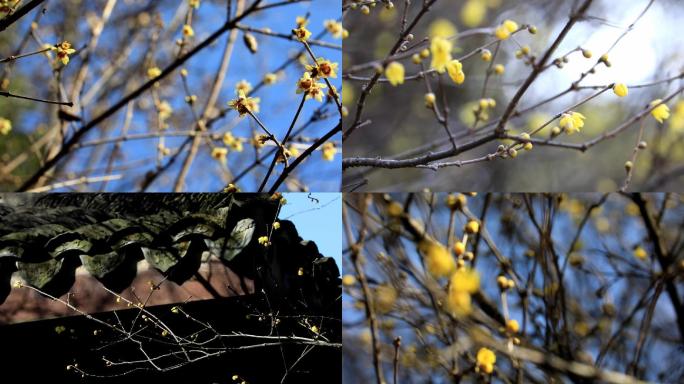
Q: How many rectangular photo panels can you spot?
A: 4